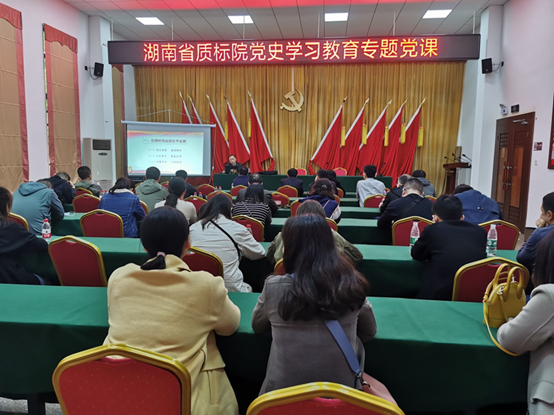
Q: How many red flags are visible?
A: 10